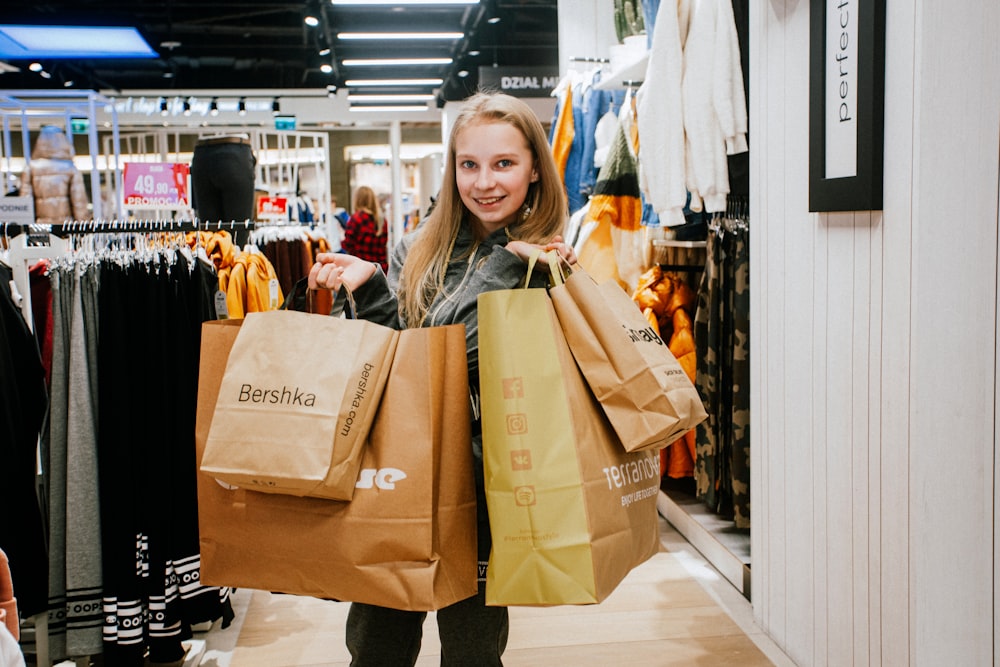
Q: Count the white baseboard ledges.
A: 1